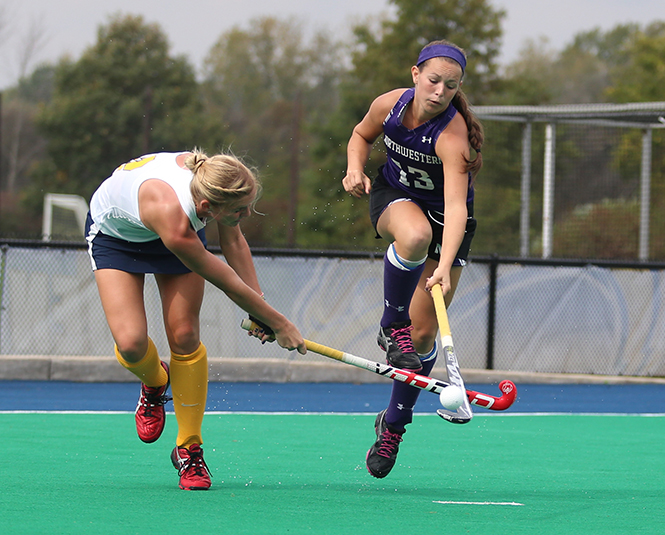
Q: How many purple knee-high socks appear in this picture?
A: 2